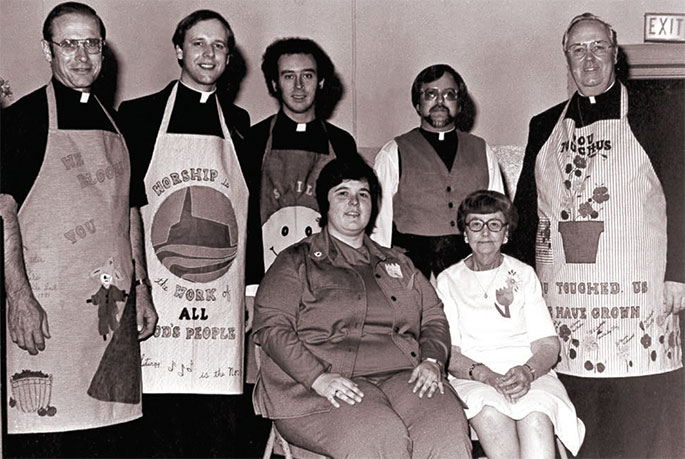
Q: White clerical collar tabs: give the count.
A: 5